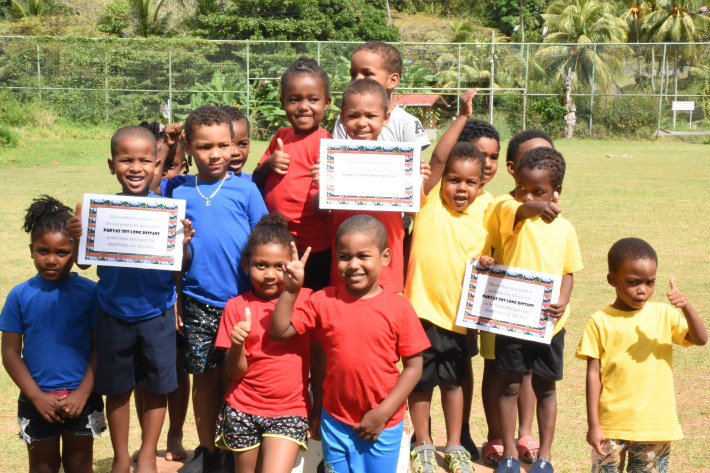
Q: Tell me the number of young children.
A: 15